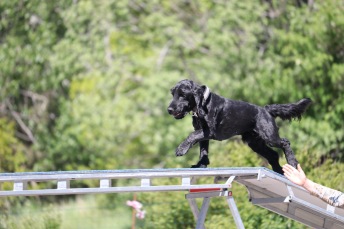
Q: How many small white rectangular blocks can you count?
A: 5